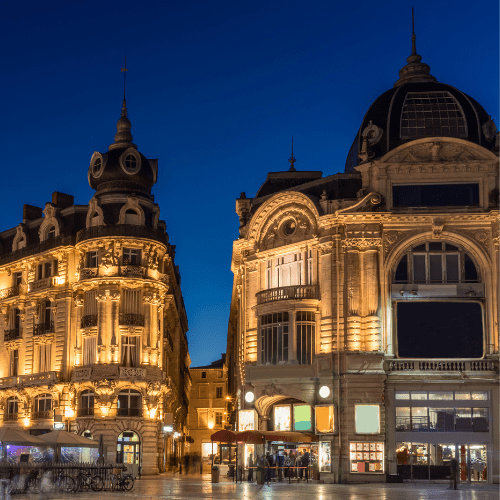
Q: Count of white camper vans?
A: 0